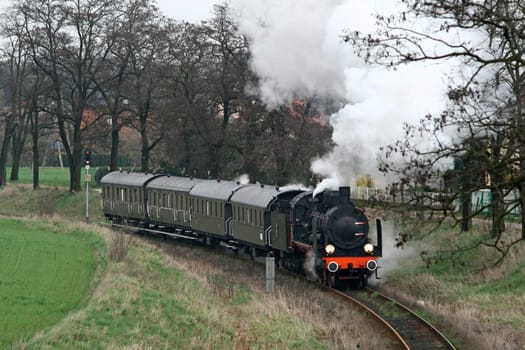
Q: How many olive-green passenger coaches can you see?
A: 4